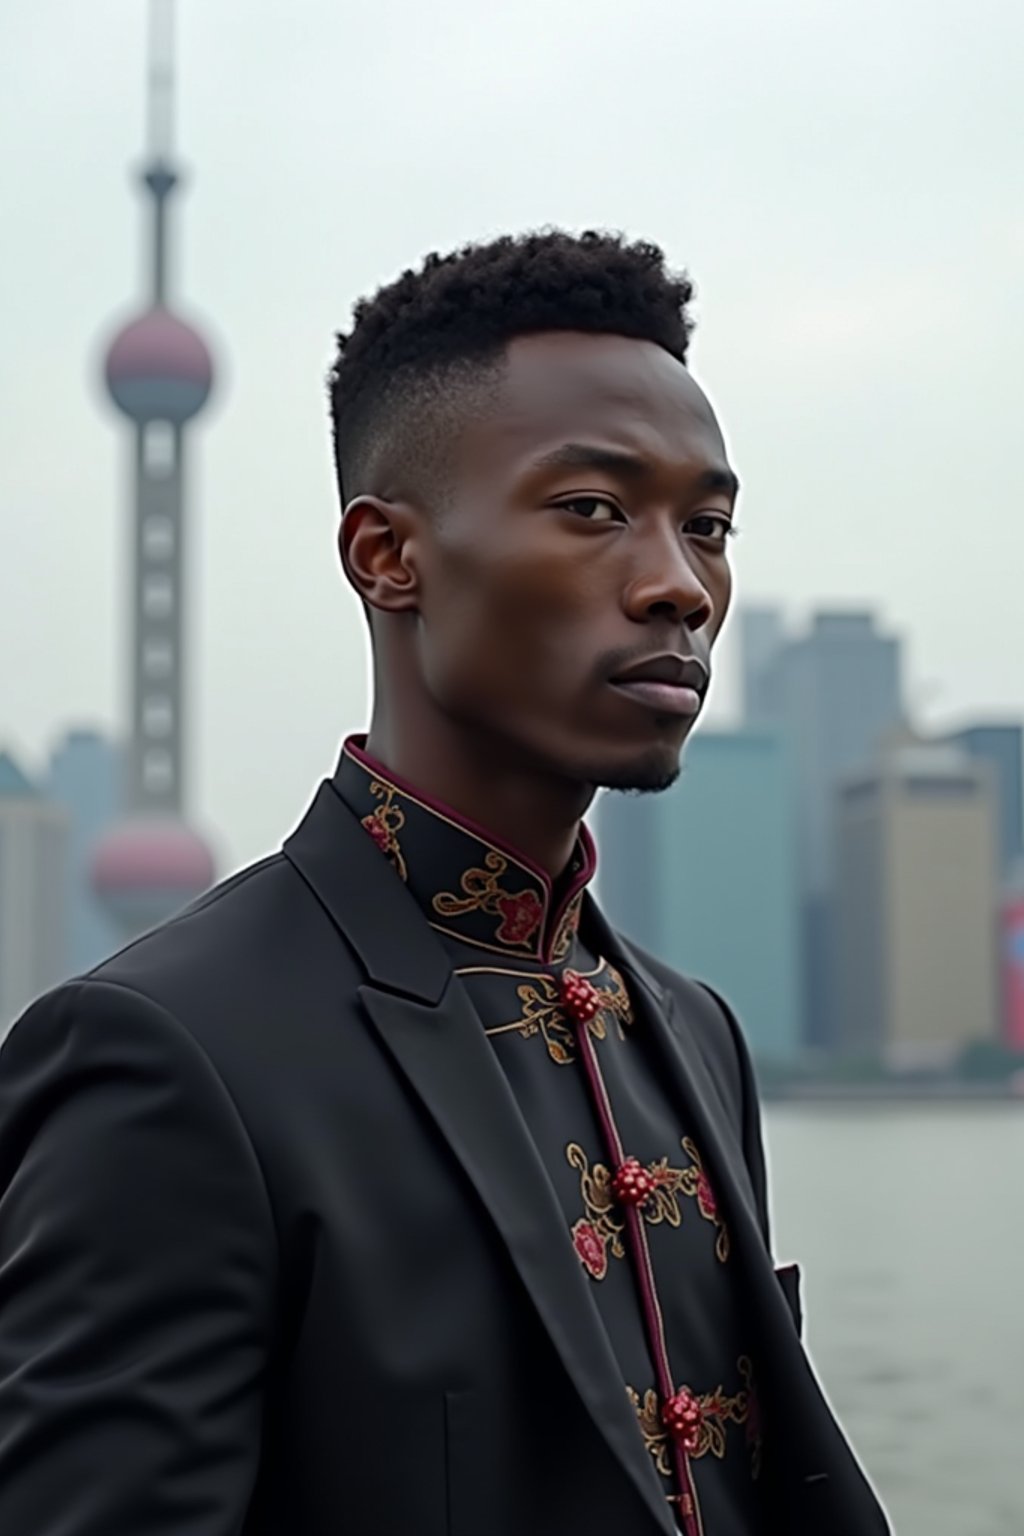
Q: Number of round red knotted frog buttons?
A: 3